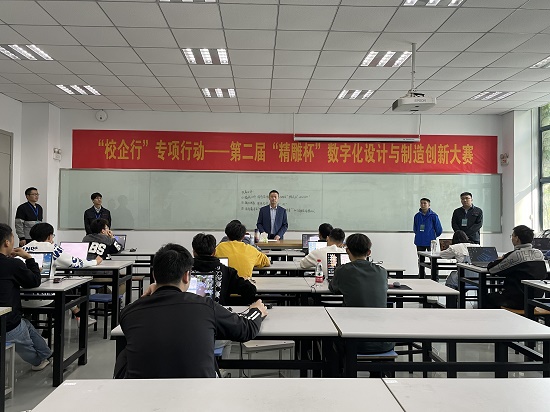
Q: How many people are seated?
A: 12